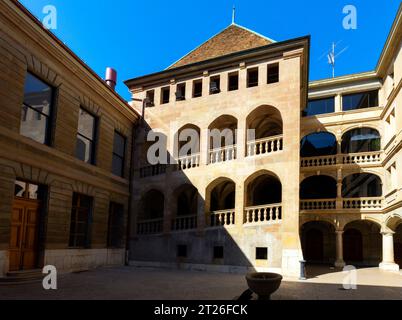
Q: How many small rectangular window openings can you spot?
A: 11